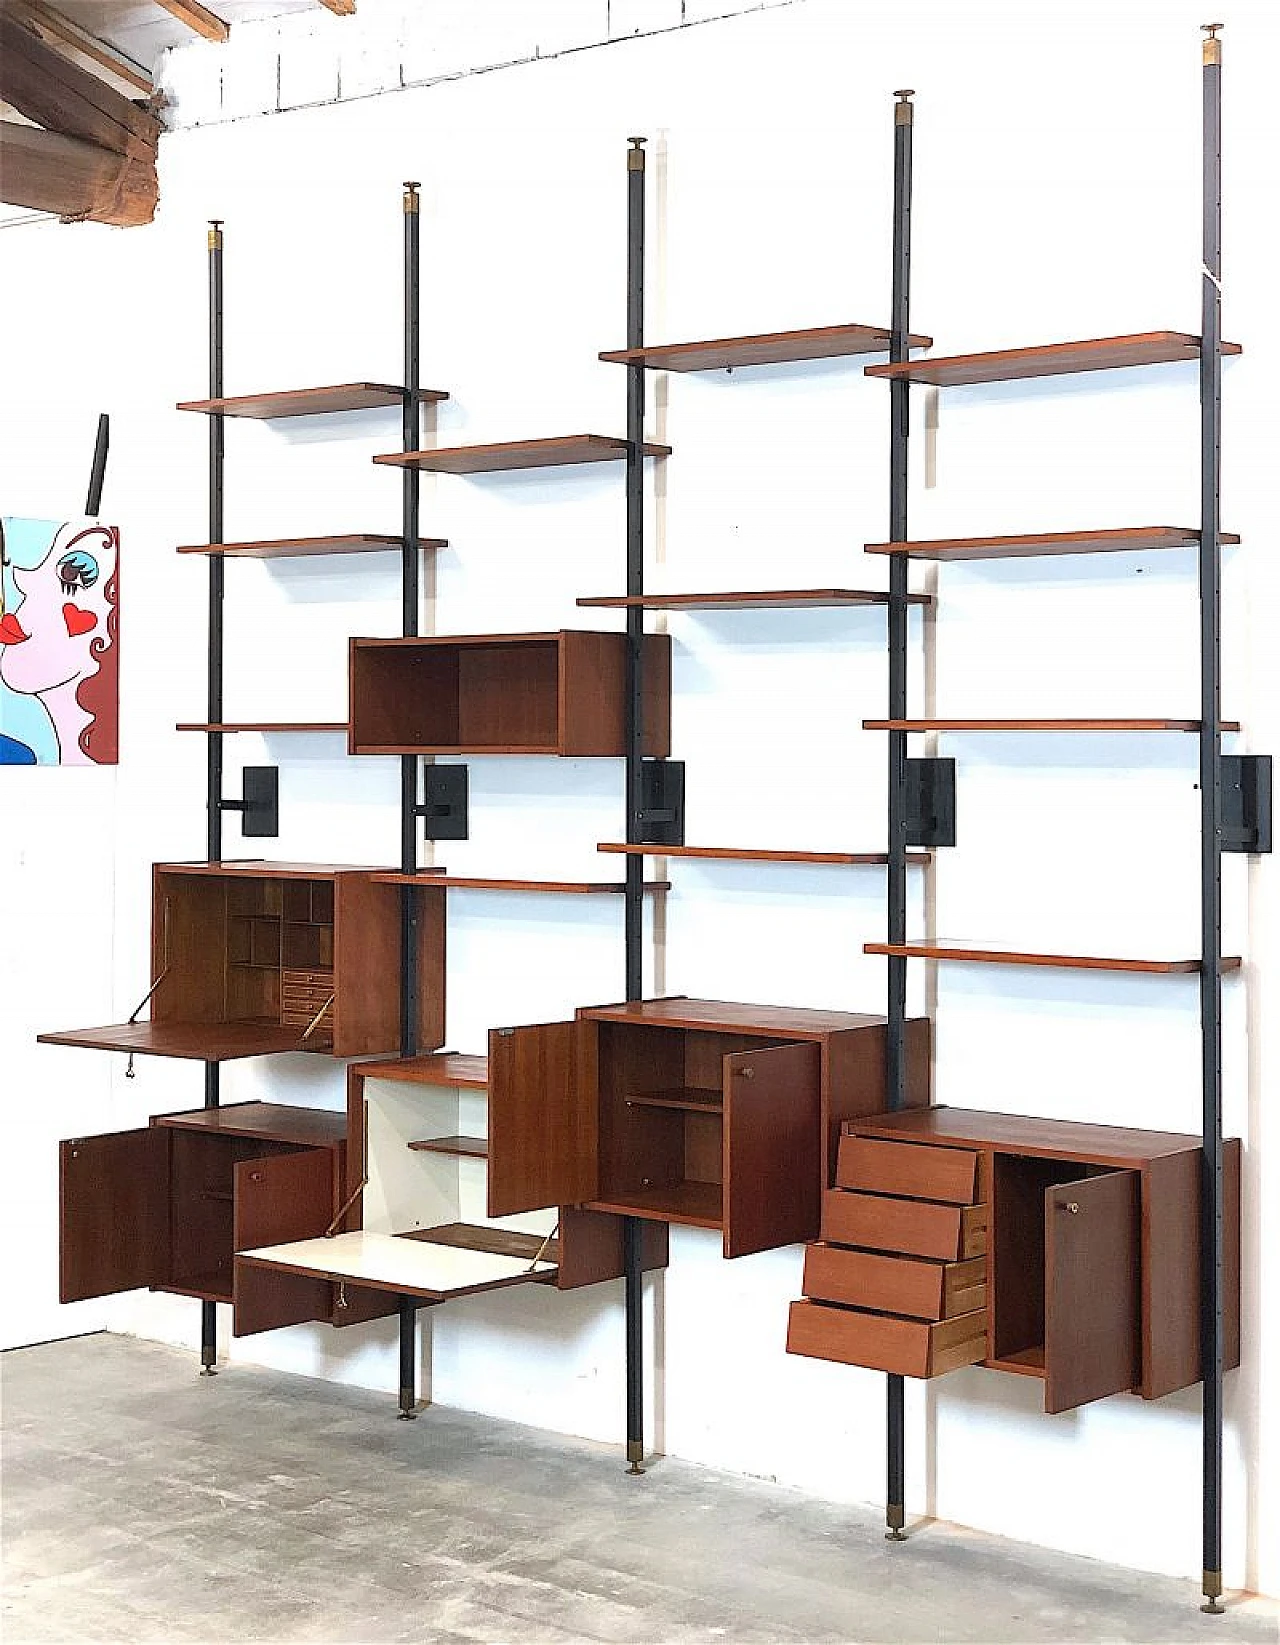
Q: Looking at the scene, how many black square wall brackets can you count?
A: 5